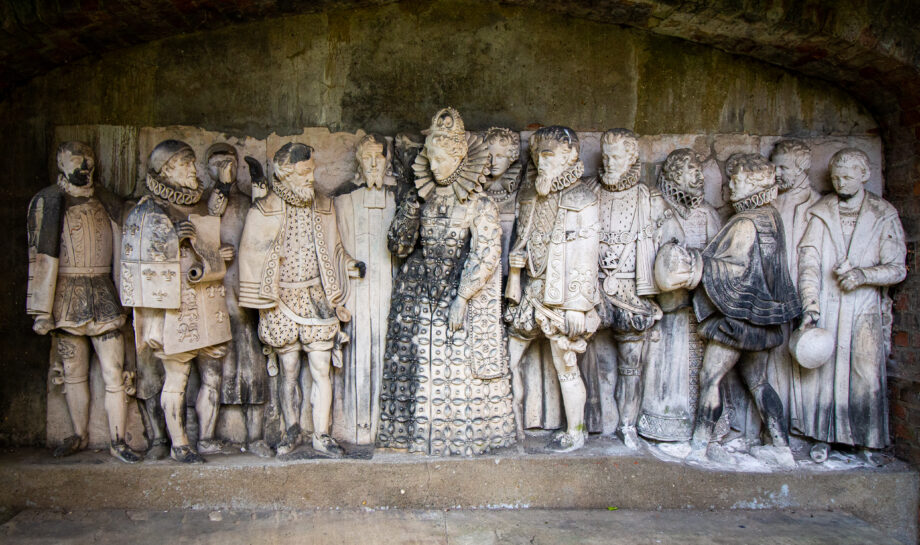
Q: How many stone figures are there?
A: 13